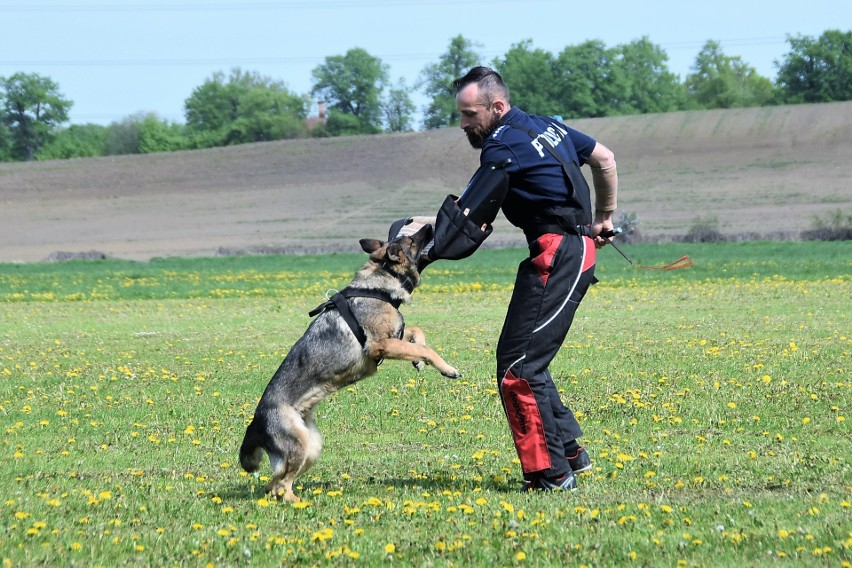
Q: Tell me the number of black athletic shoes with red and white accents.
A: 2